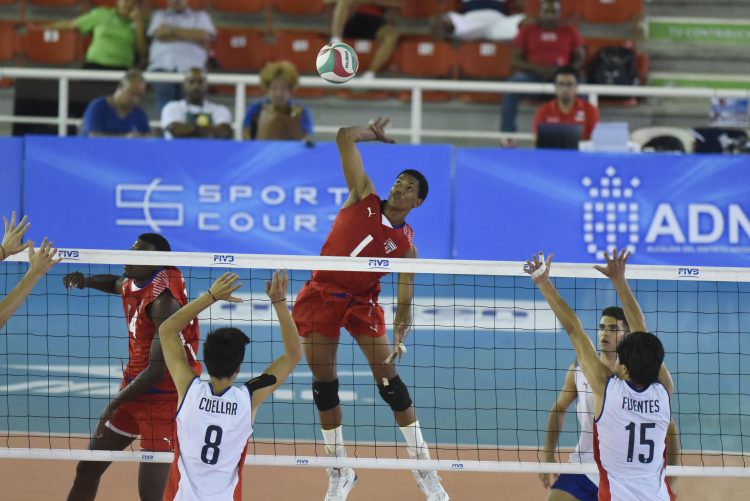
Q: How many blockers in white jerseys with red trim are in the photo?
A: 2